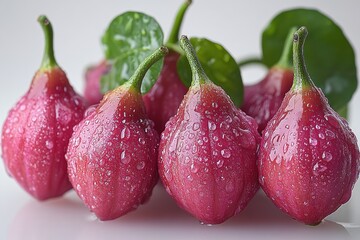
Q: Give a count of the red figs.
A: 7